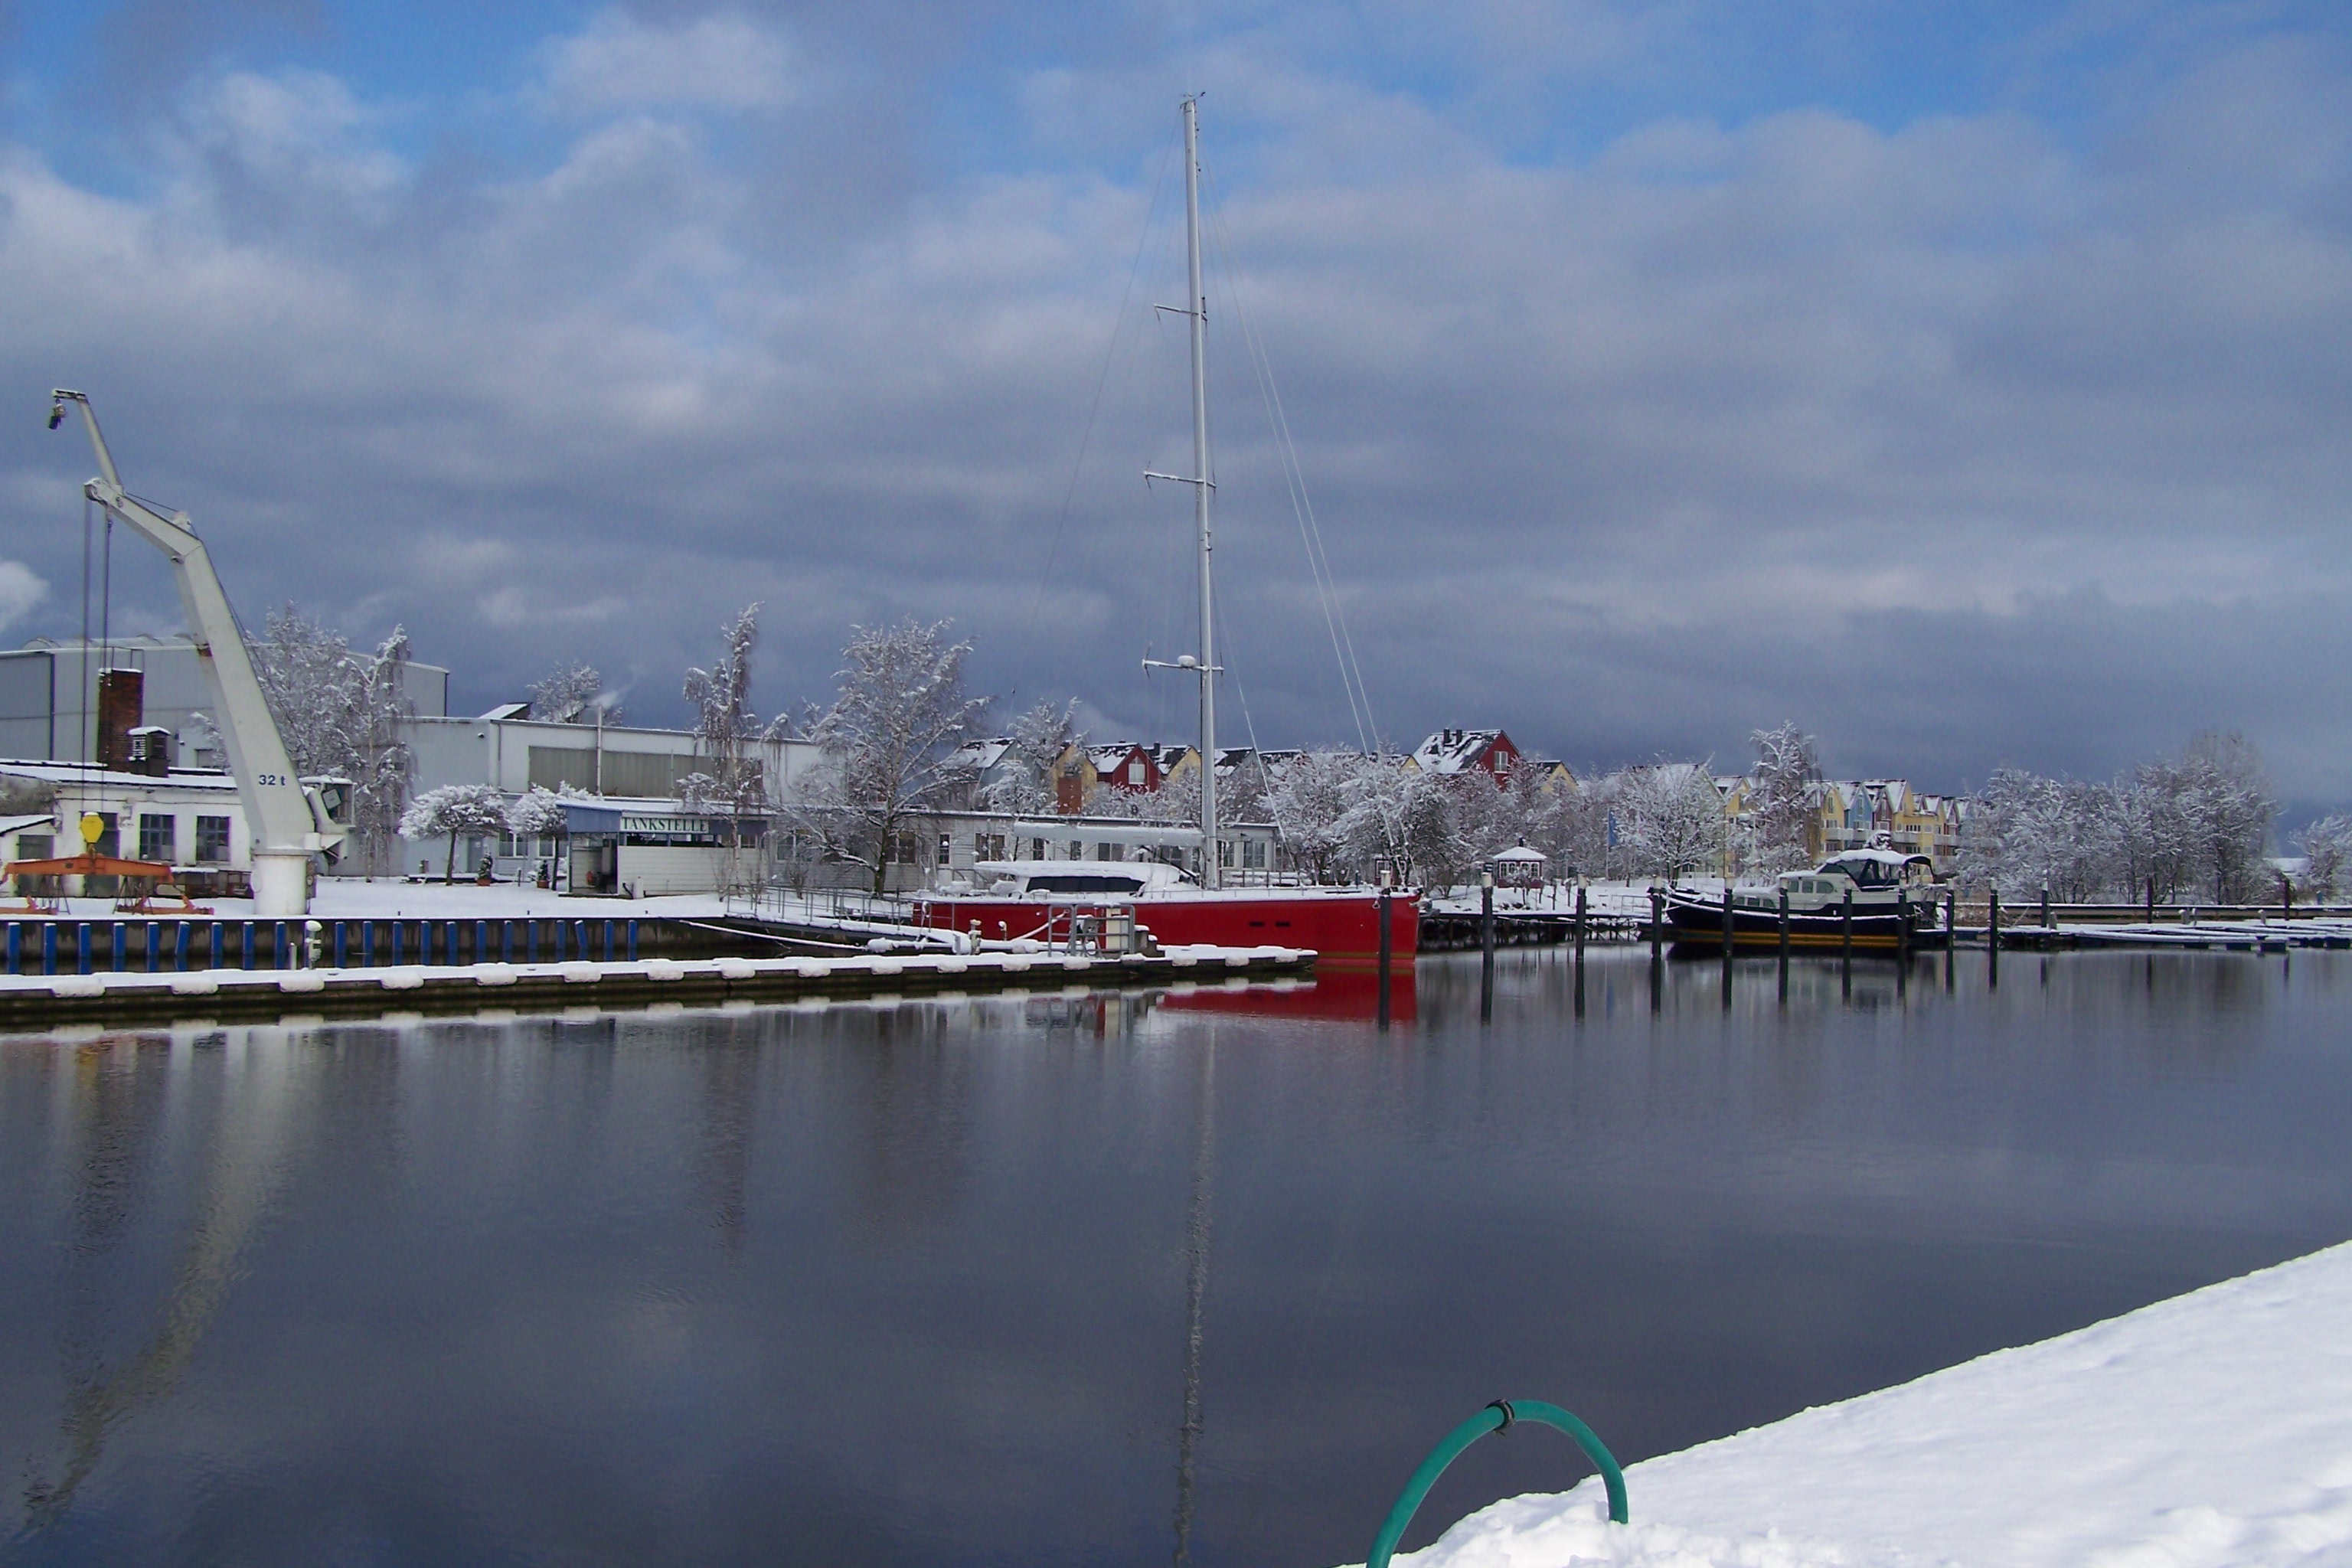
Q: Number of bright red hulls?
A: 1